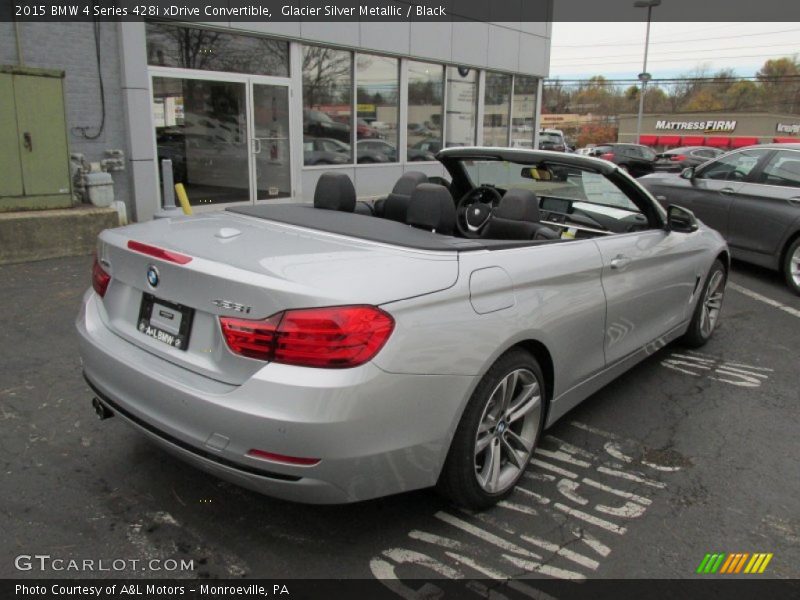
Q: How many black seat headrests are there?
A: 4